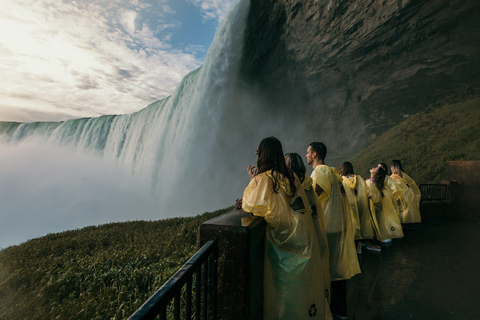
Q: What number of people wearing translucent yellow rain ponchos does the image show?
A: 7